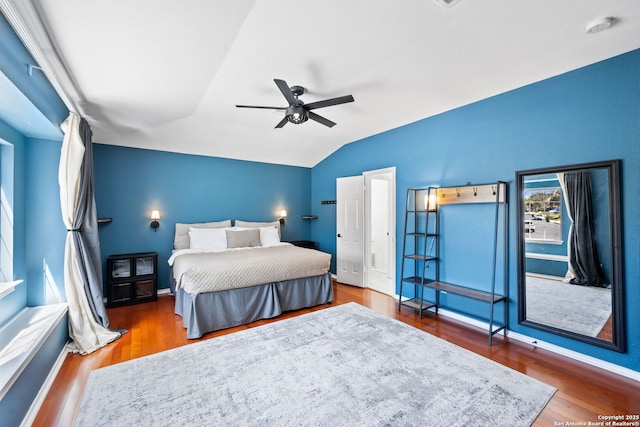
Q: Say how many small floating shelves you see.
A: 2